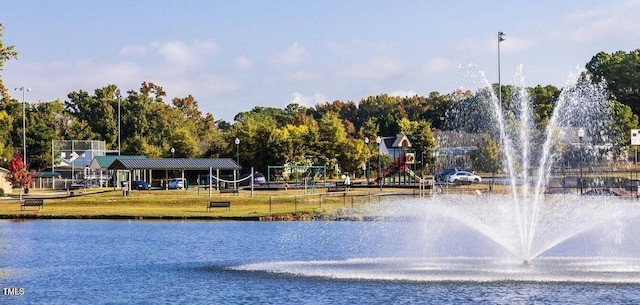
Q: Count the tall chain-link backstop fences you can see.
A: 1